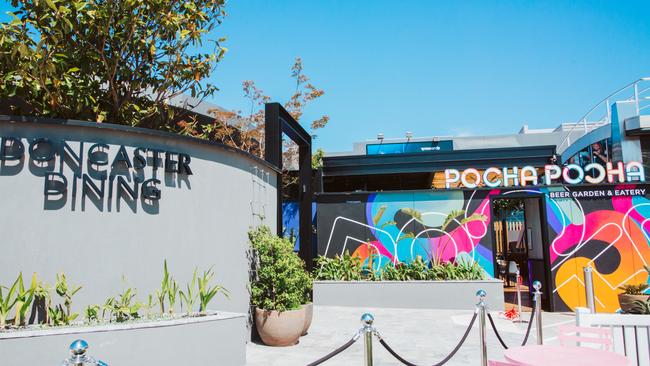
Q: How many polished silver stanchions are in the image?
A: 4